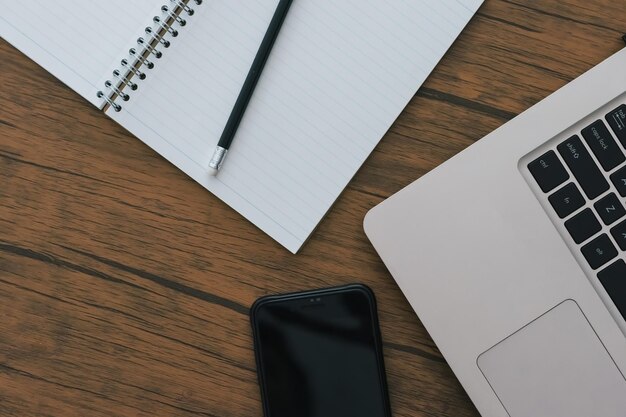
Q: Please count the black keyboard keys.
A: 11